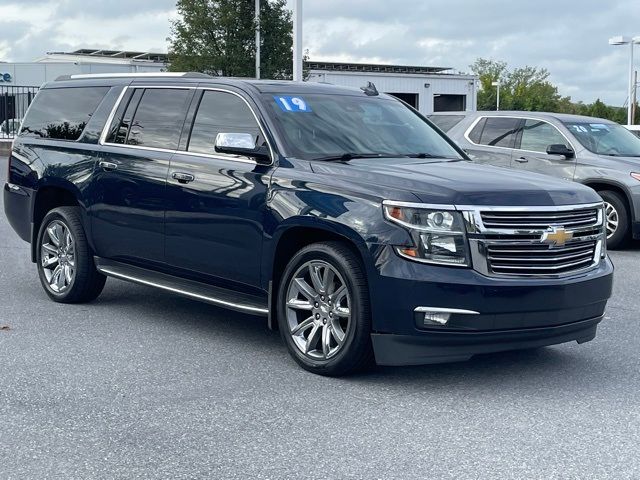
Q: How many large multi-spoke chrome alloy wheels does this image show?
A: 2